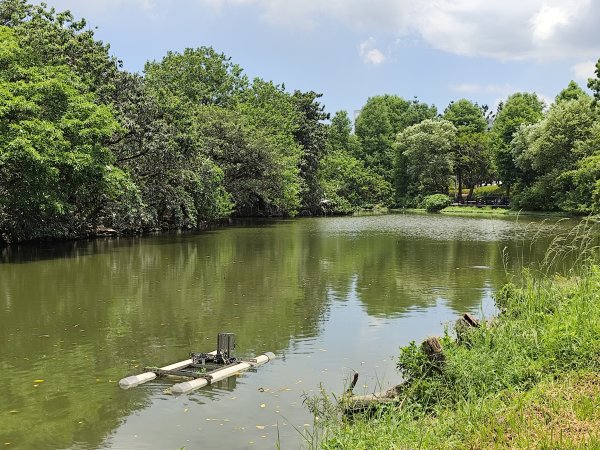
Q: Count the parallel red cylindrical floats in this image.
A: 0